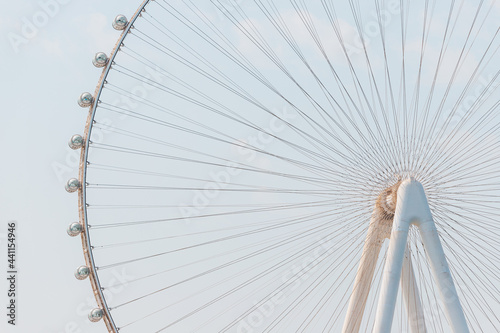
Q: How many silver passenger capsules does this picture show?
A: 8